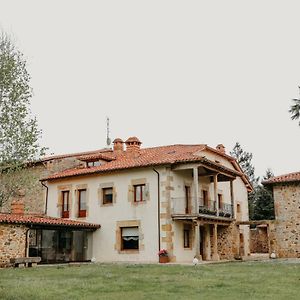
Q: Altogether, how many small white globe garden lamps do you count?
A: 3